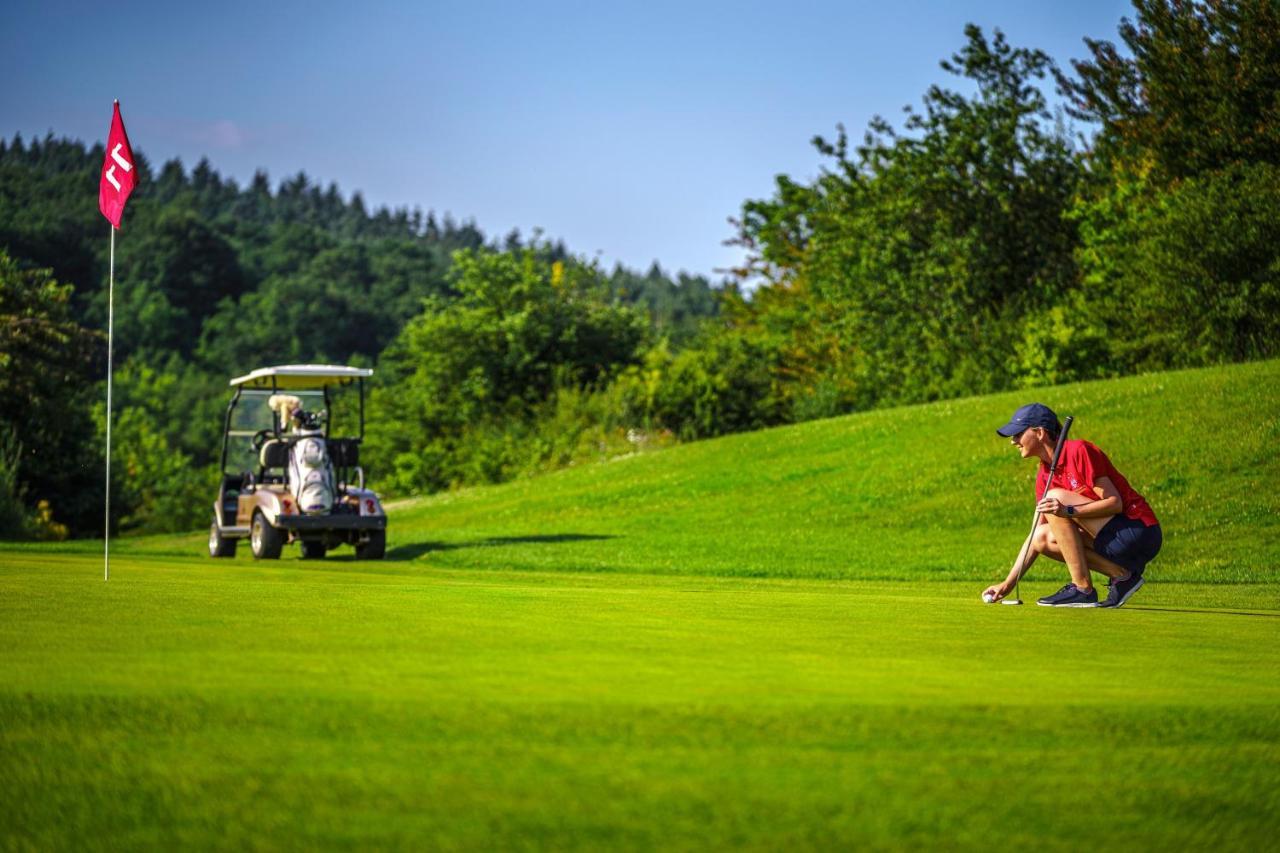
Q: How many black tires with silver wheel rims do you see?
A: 2